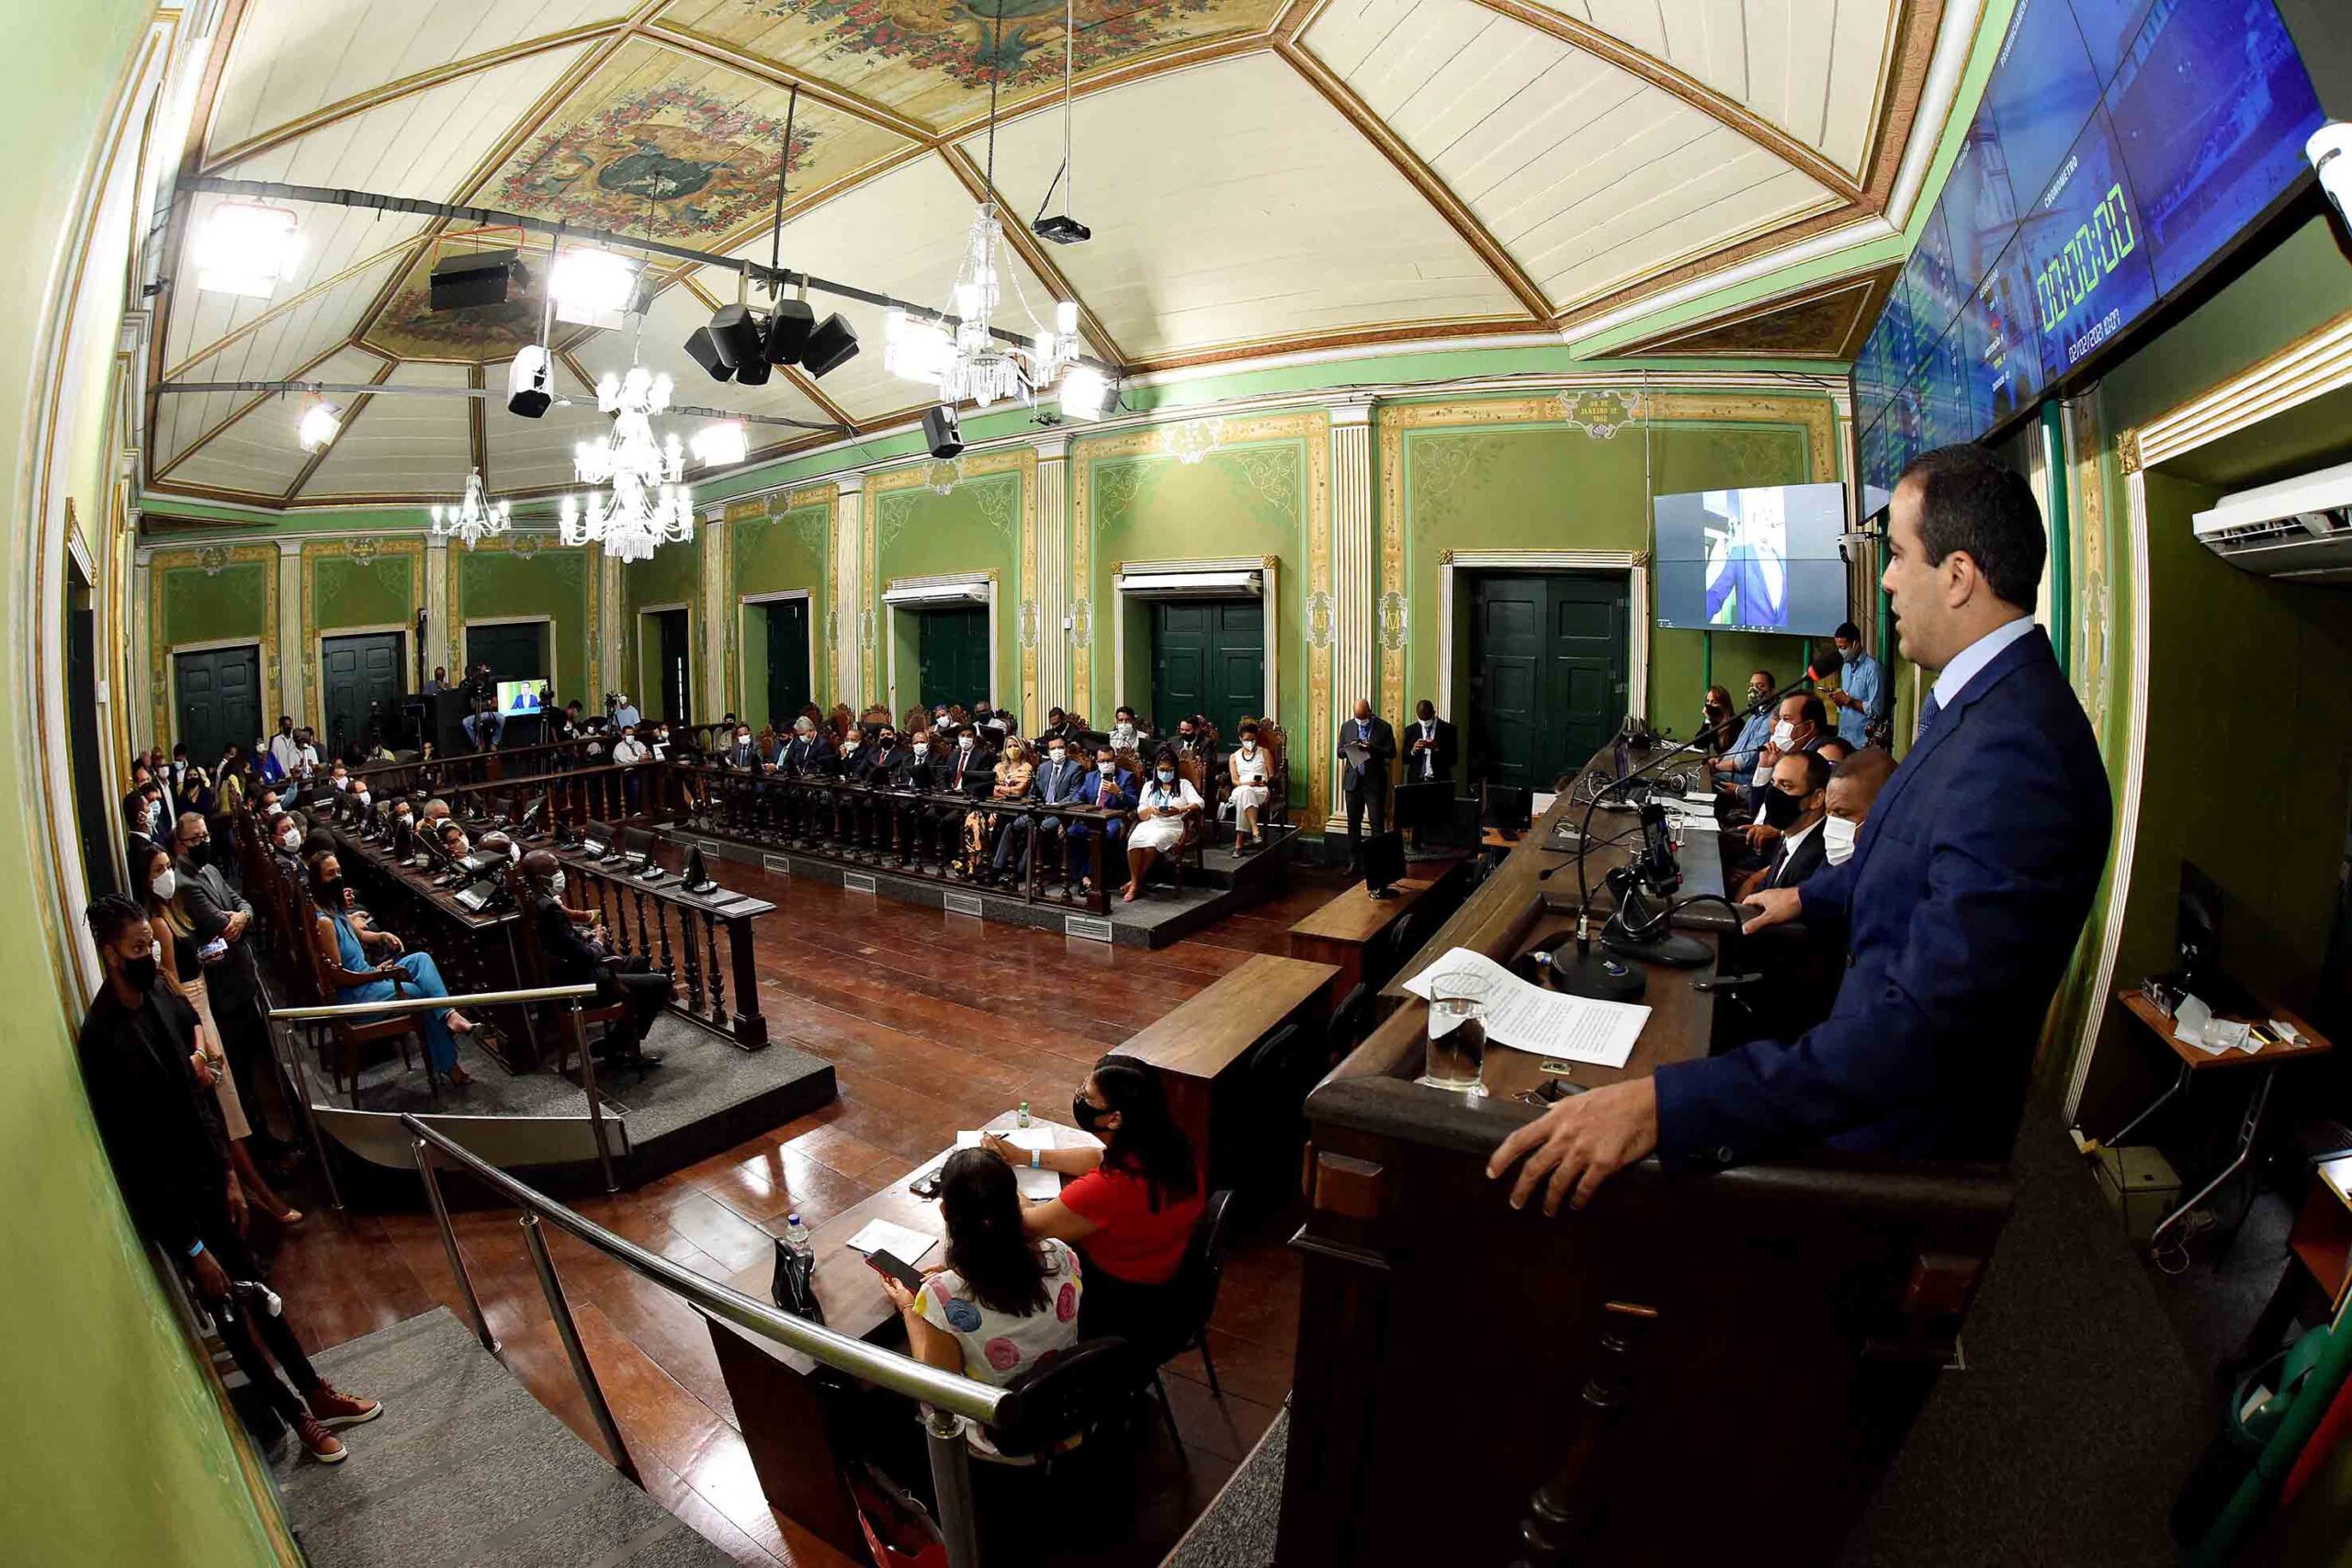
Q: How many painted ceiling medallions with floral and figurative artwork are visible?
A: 3